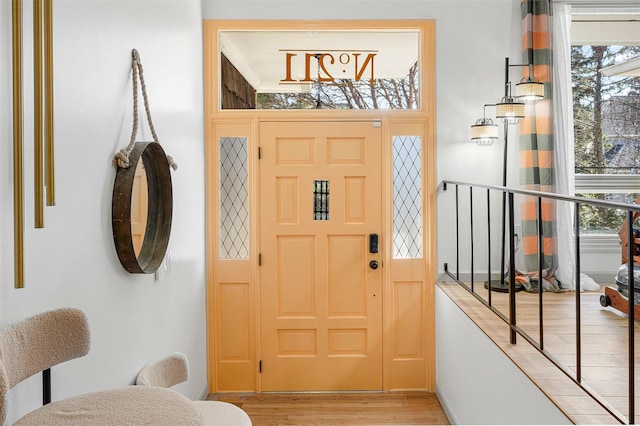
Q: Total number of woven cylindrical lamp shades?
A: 3